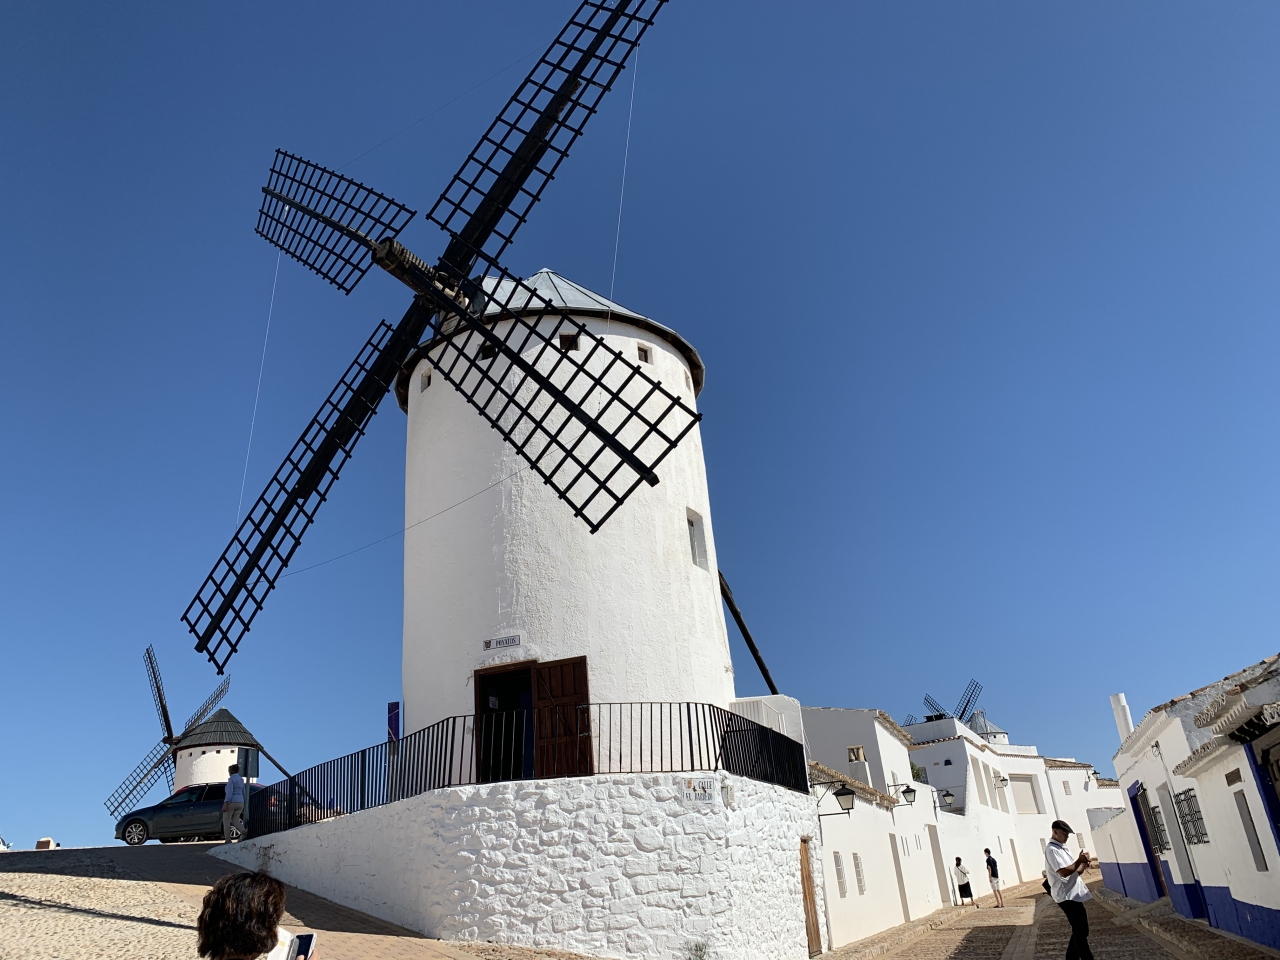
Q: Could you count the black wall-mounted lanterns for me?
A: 5